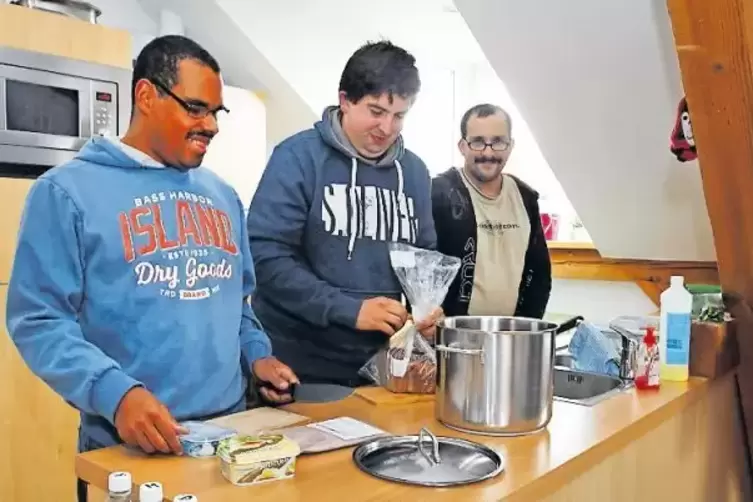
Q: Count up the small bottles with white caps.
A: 3